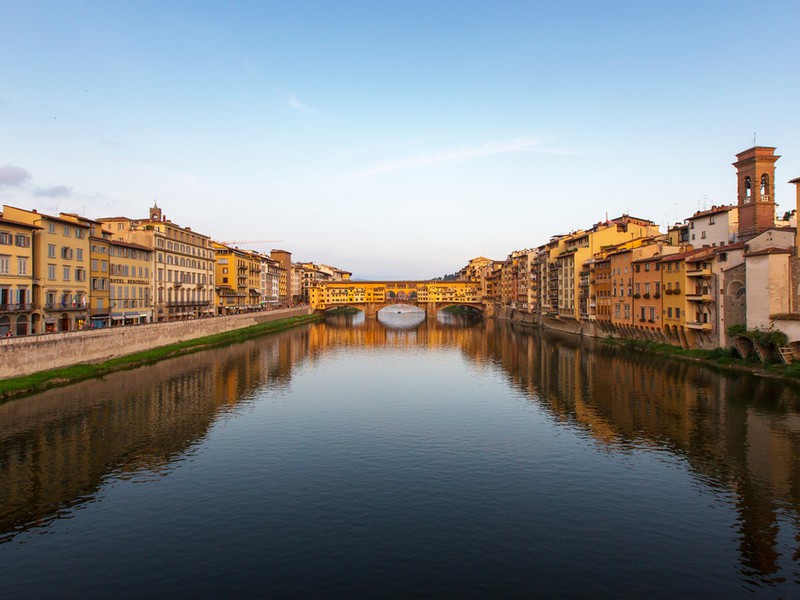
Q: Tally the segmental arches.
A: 3